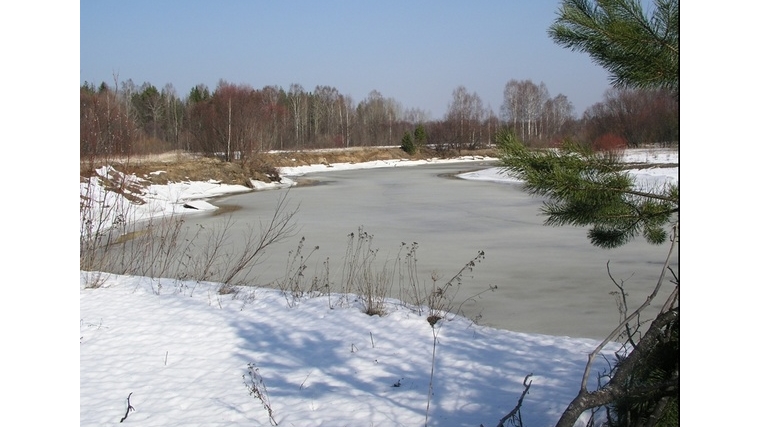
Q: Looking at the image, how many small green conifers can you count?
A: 2